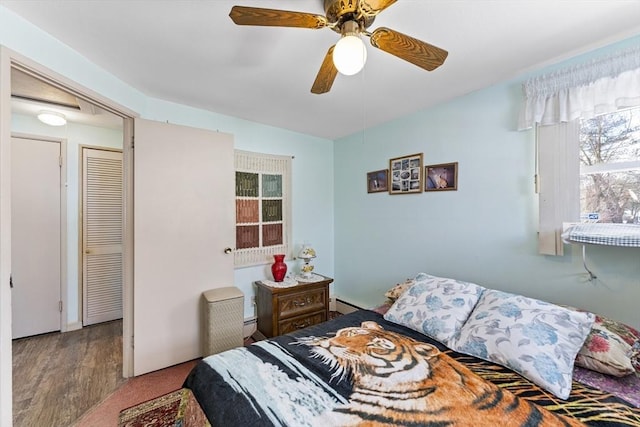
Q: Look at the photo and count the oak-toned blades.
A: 4